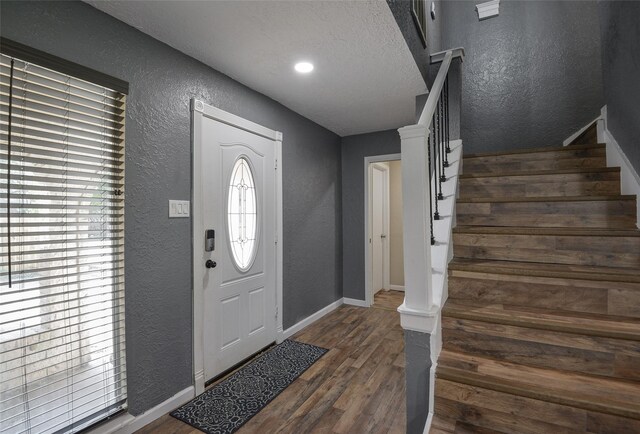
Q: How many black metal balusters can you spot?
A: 6